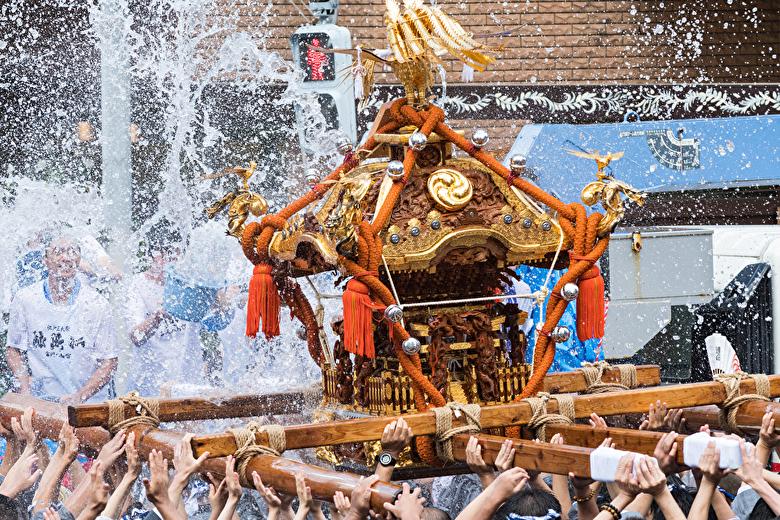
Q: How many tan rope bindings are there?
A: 6